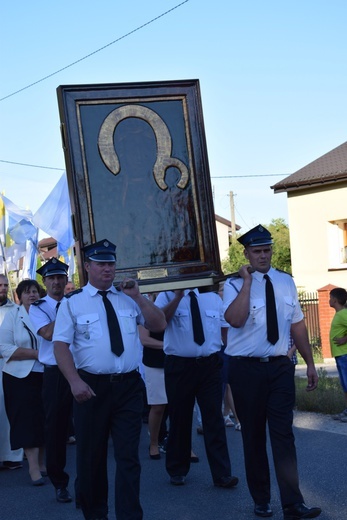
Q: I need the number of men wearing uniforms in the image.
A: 4